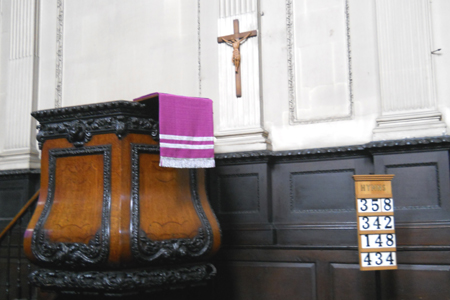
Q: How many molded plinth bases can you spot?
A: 3